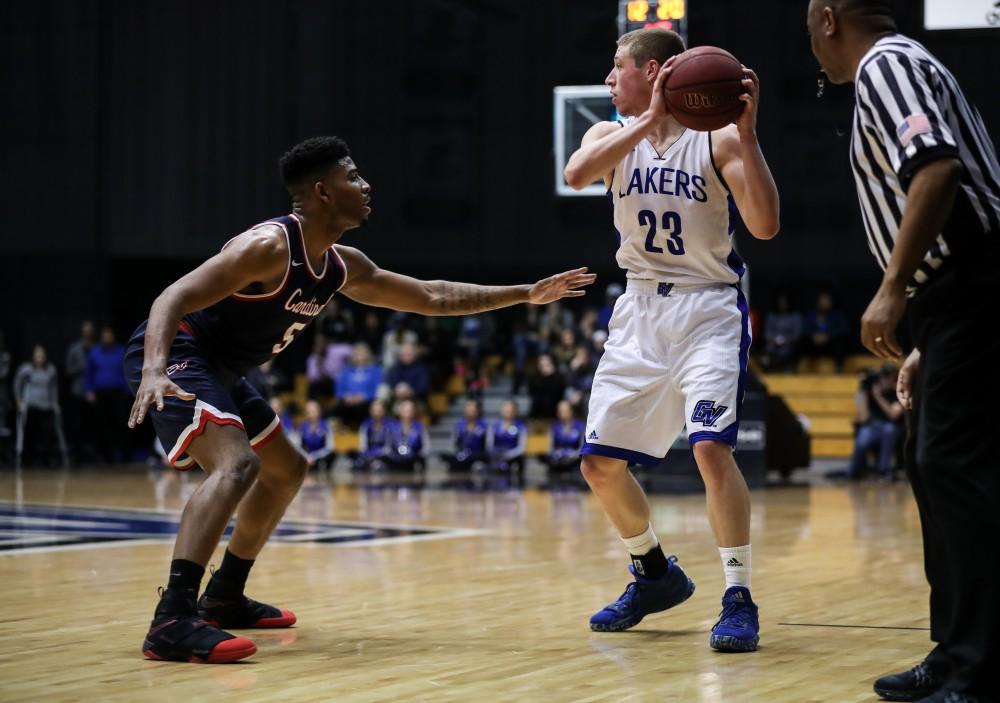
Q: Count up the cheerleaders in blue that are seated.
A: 7